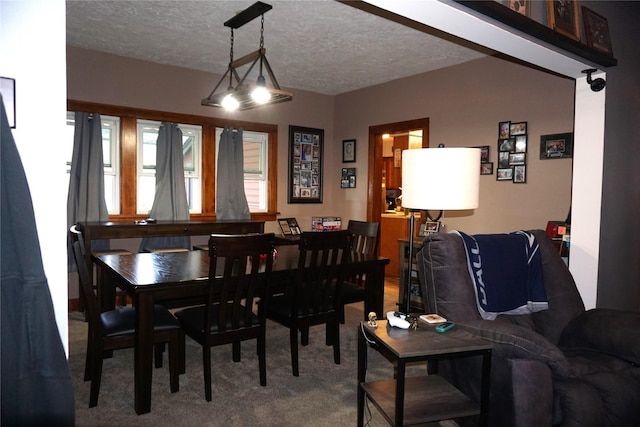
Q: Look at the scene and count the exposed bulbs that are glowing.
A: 2